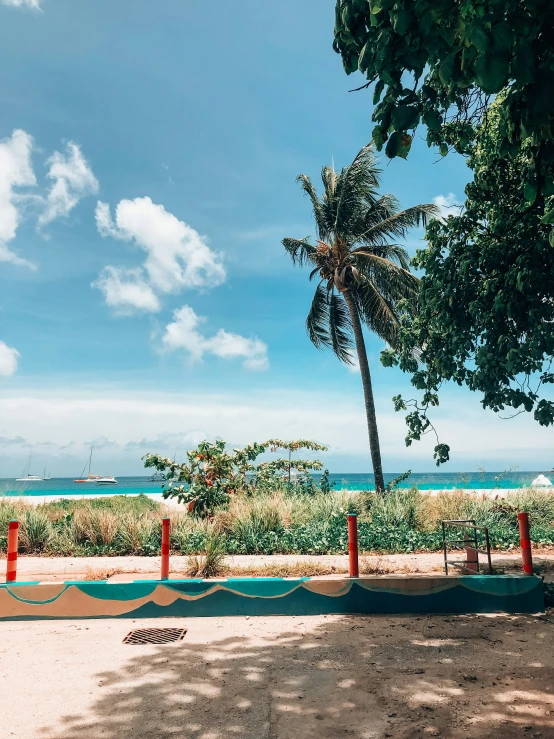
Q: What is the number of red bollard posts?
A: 4